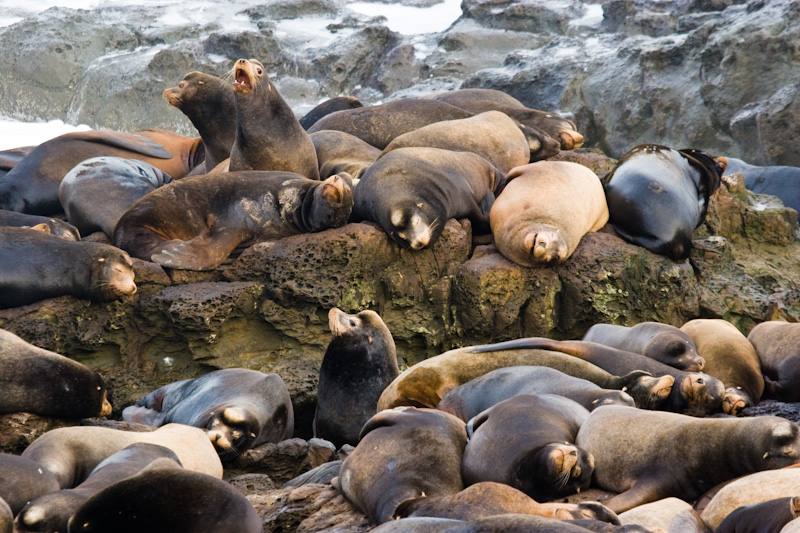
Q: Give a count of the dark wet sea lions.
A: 1